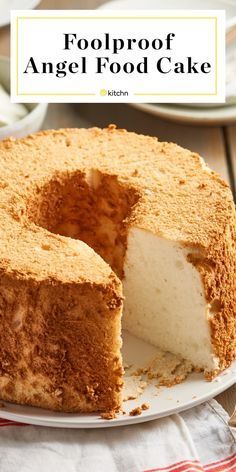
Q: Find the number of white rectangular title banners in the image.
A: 1